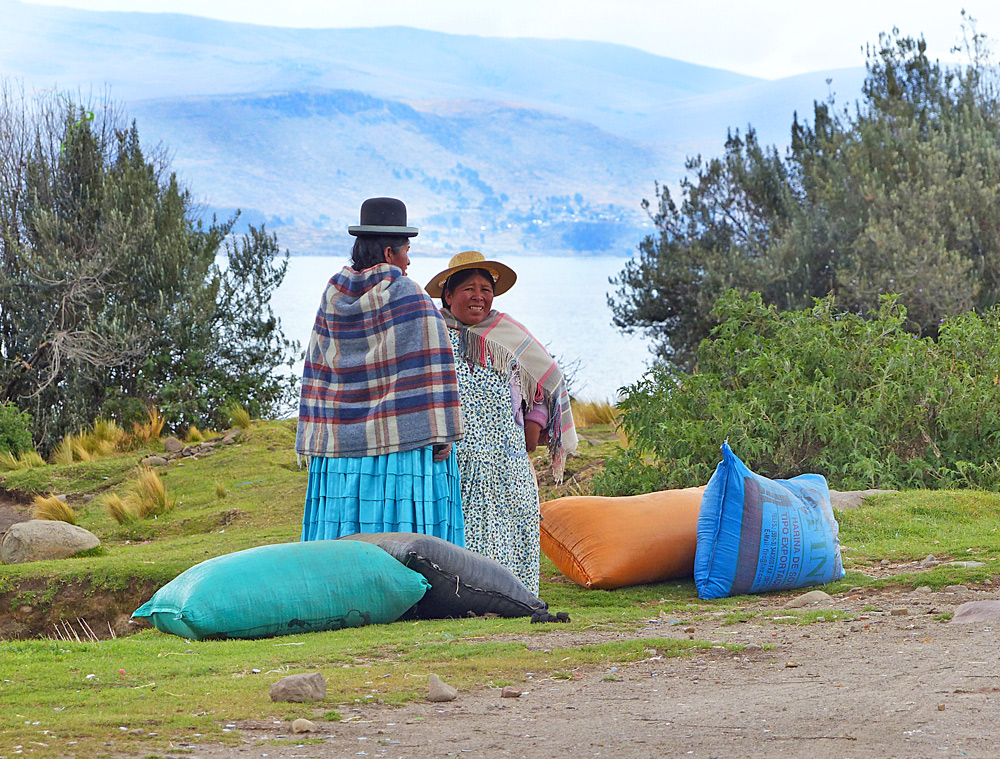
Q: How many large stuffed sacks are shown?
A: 4